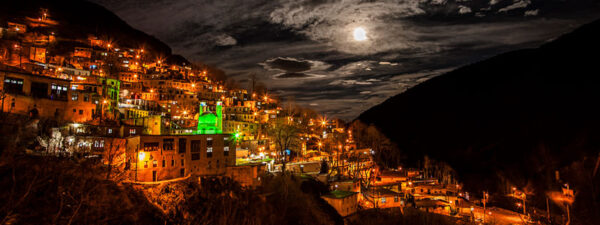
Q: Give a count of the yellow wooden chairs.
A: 0